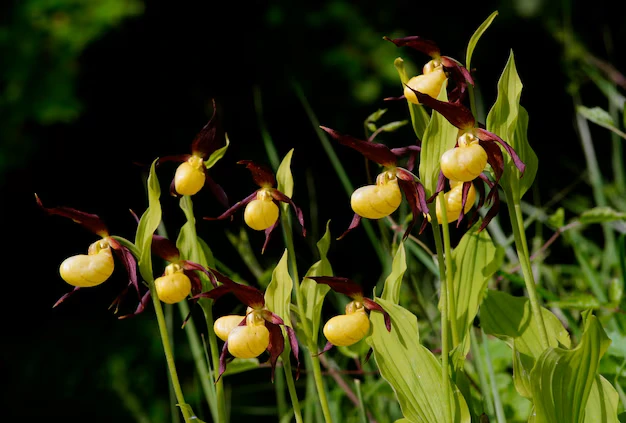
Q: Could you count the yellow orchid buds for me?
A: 11